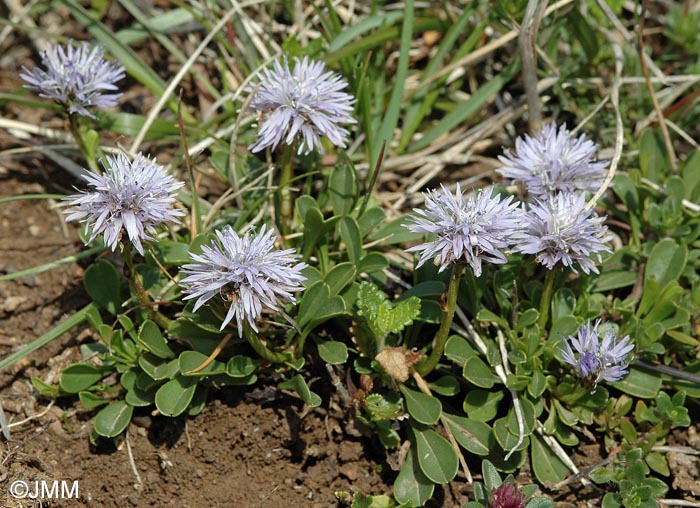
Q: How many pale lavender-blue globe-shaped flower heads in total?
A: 8